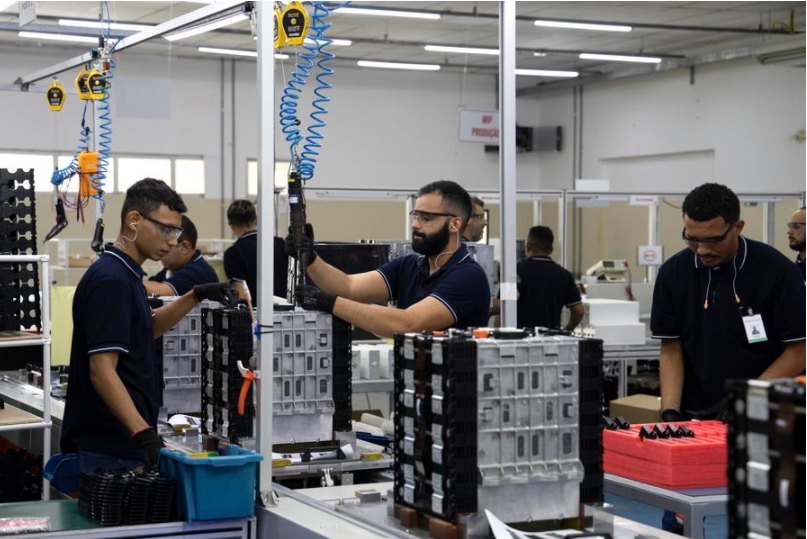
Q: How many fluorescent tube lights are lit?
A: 11